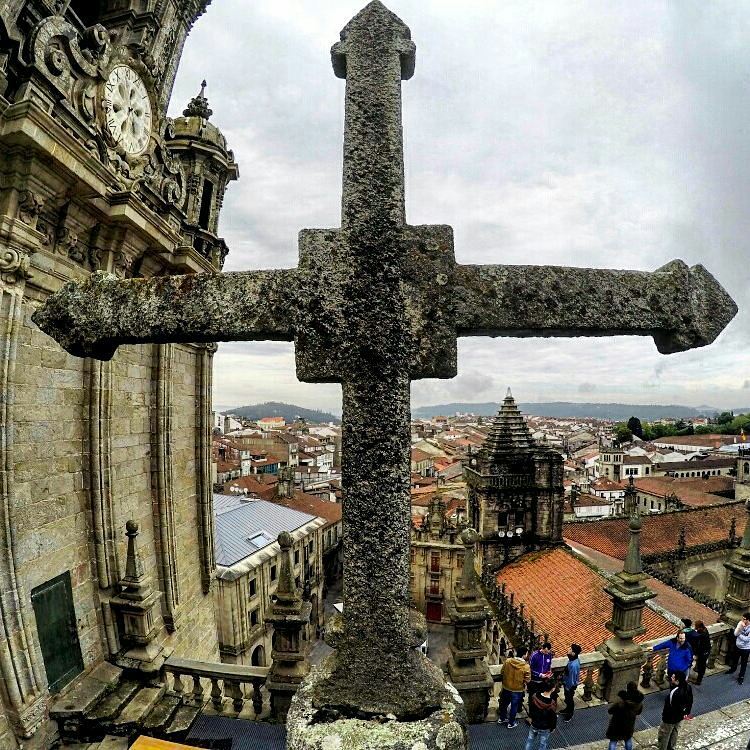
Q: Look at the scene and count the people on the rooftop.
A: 10